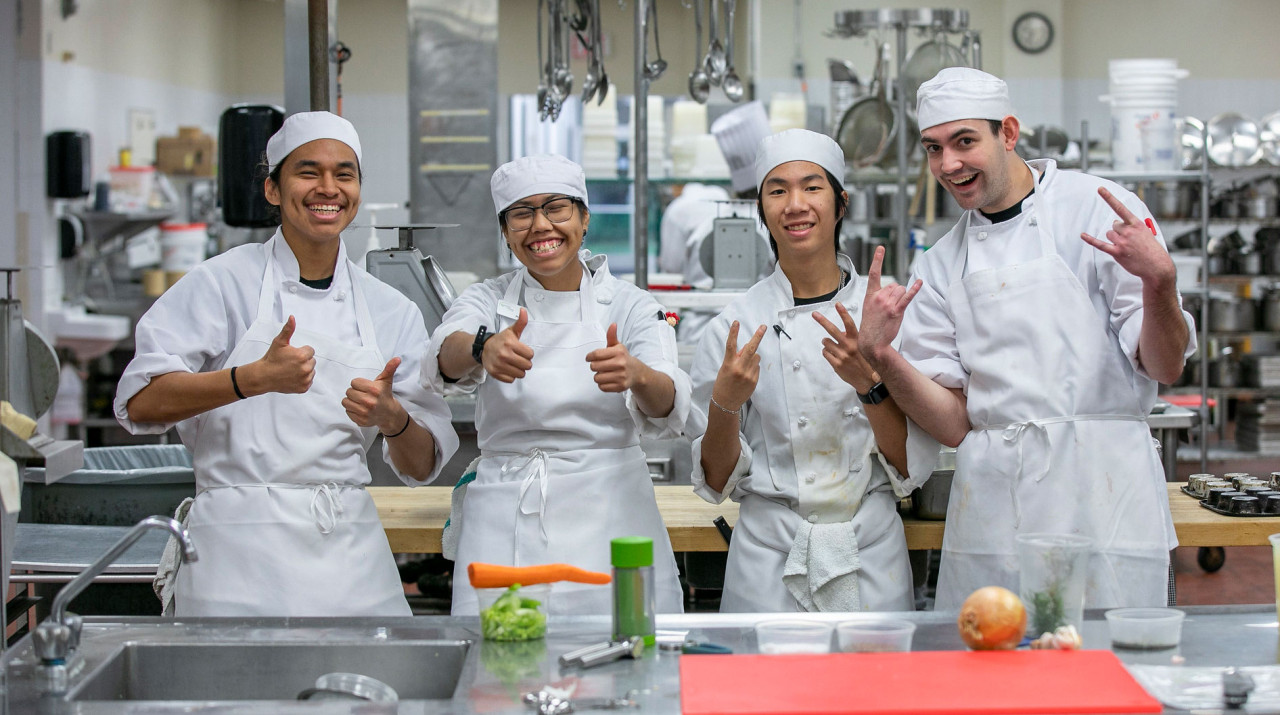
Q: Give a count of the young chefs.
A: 4